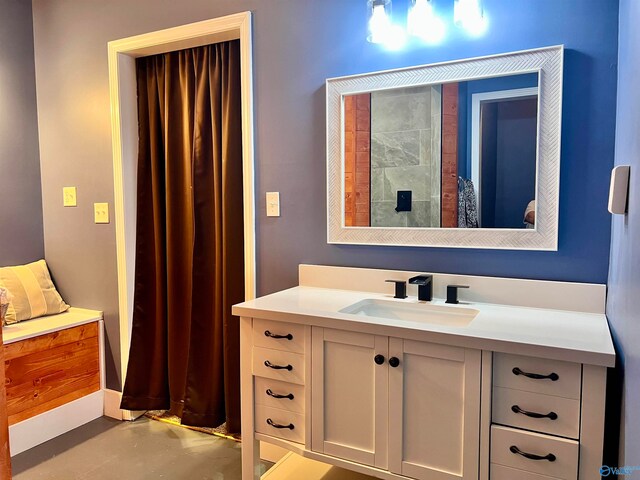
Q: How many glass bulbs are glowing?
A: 3